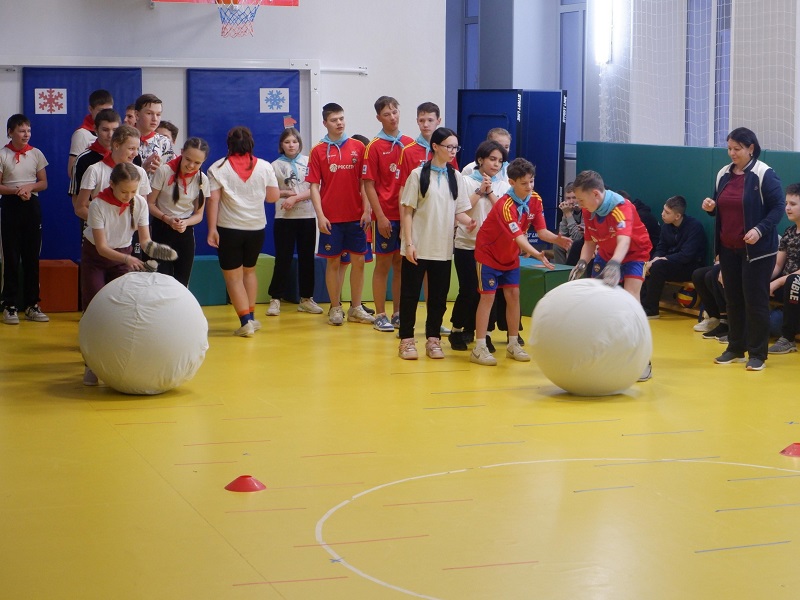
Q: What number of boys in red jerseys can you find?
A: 5